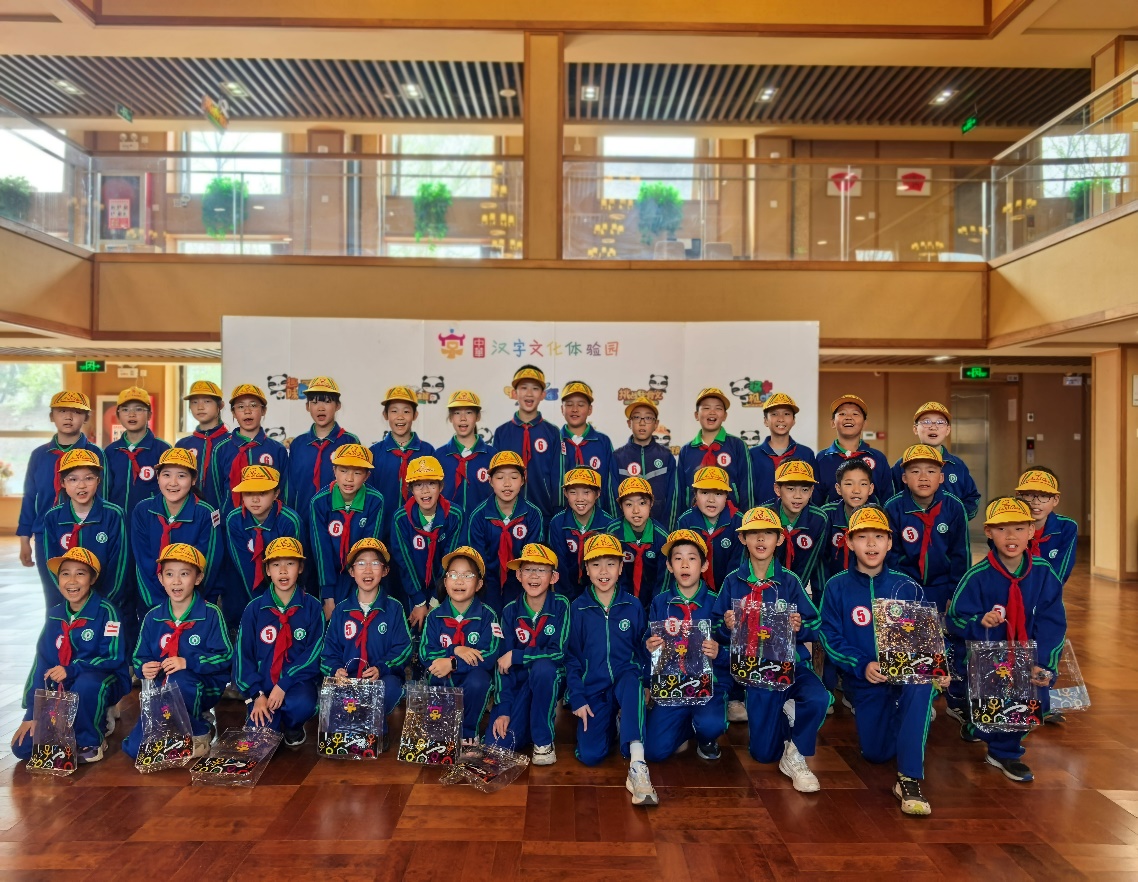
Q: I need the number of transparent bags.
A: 11